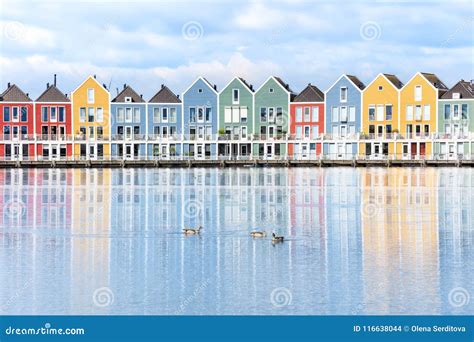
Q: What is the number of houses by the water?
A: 13